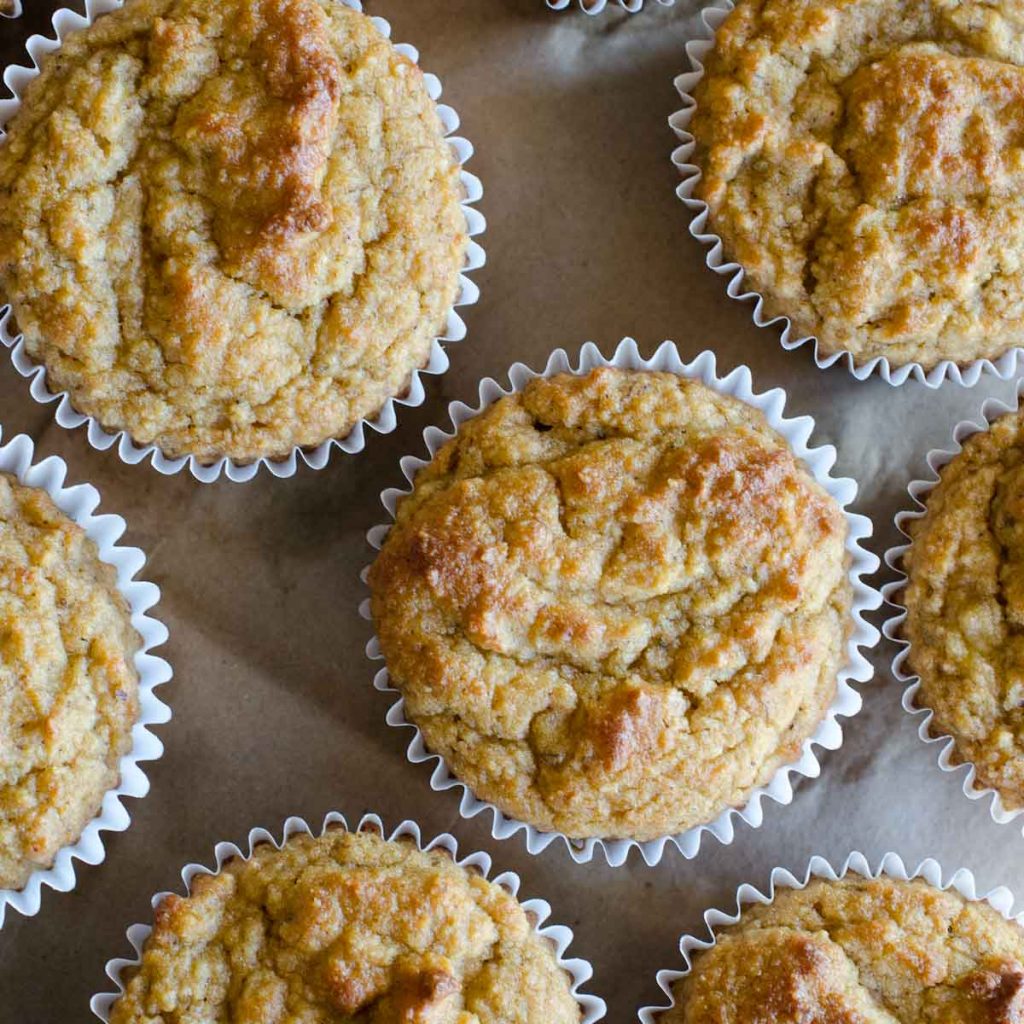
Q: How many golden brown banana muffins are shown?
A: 7